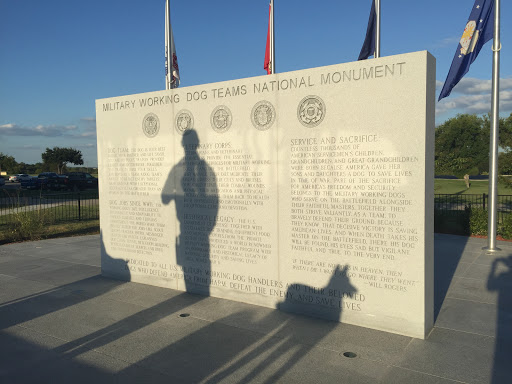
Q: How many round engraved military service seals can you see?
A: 5